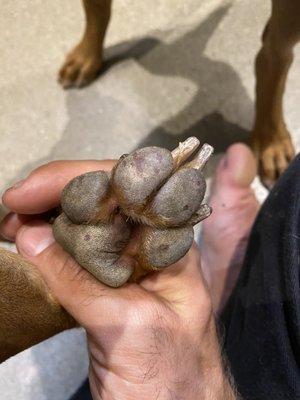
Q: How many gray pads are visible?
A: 5